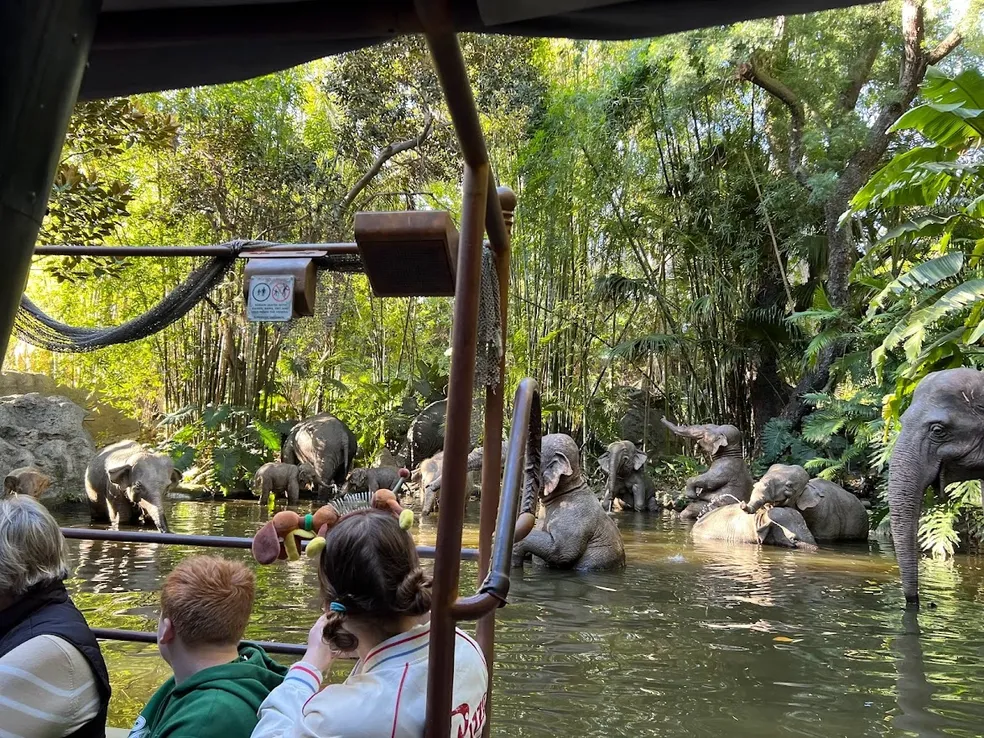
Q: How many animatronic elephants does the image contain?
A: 13